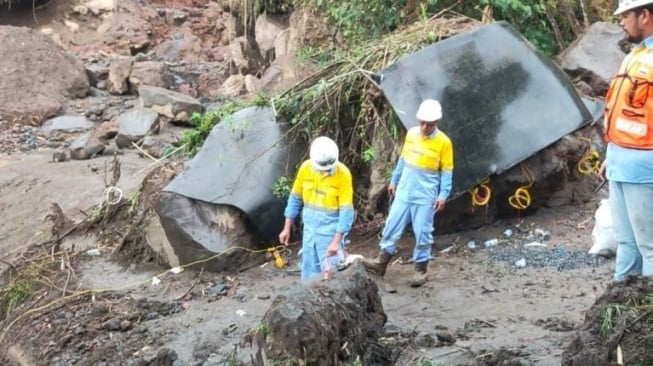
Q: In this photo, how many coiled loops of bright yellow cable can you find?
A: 3